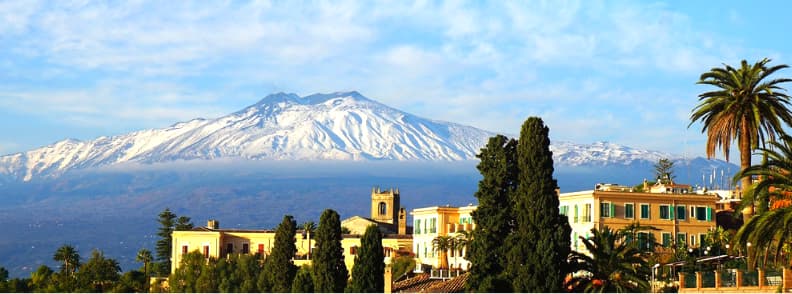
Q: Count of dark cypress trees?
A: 5